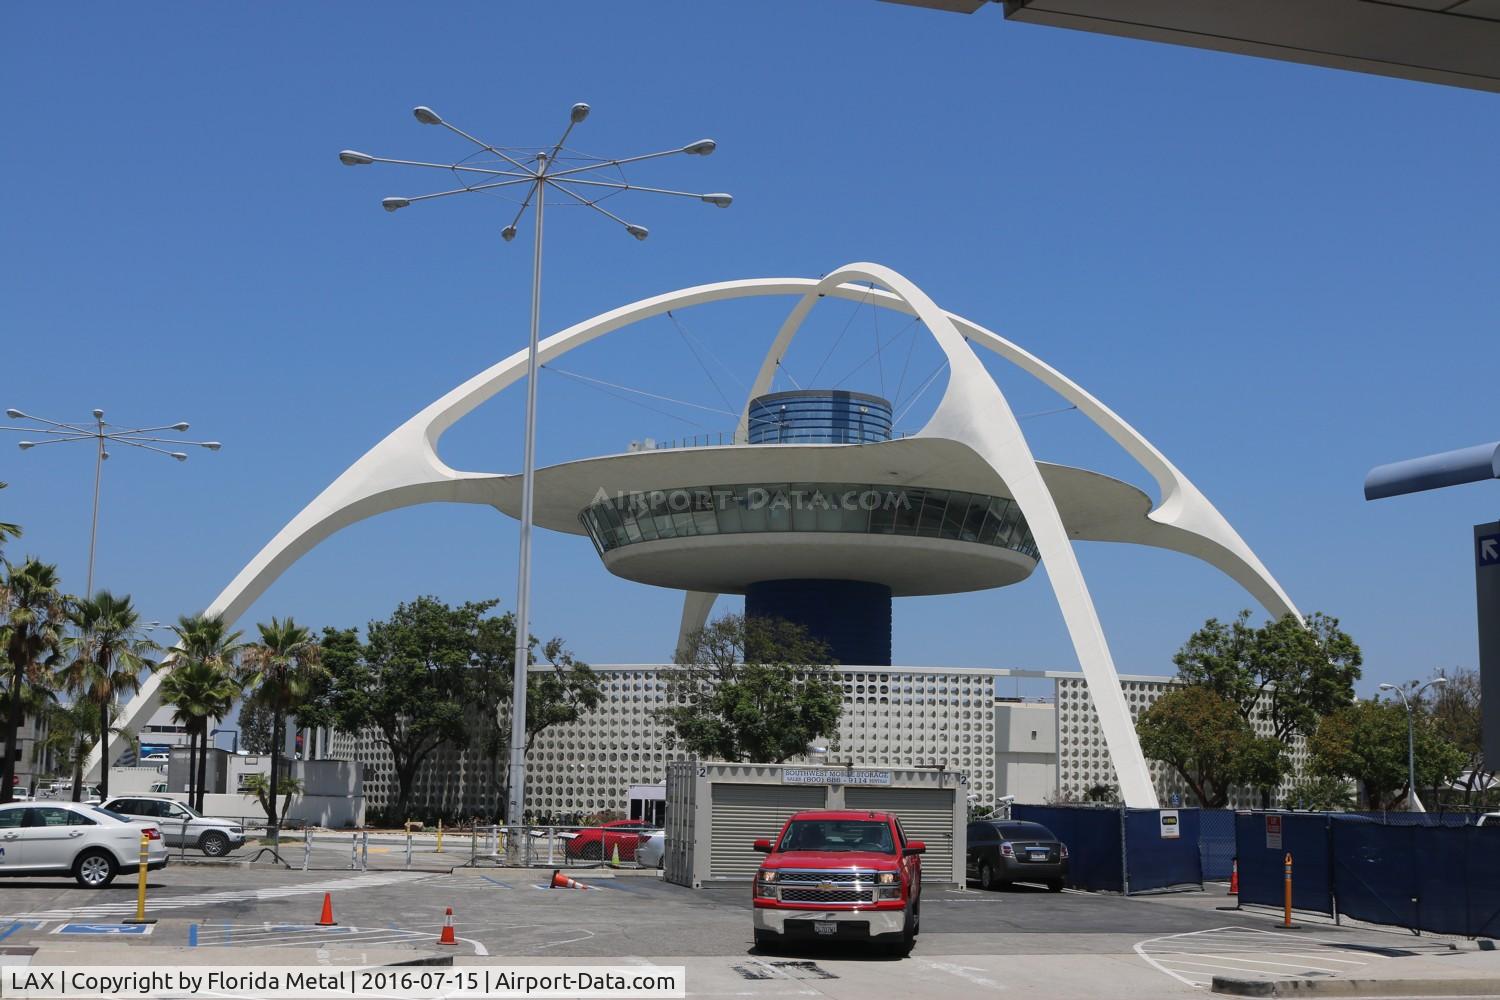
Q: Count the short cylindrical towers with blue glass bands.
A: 1